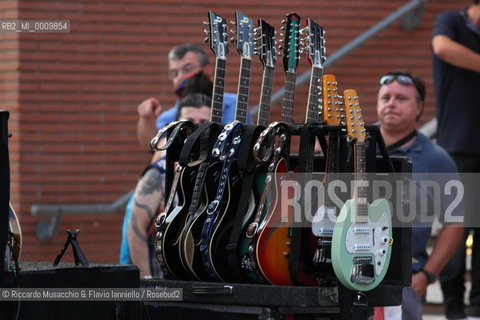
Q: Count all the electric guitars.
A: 7